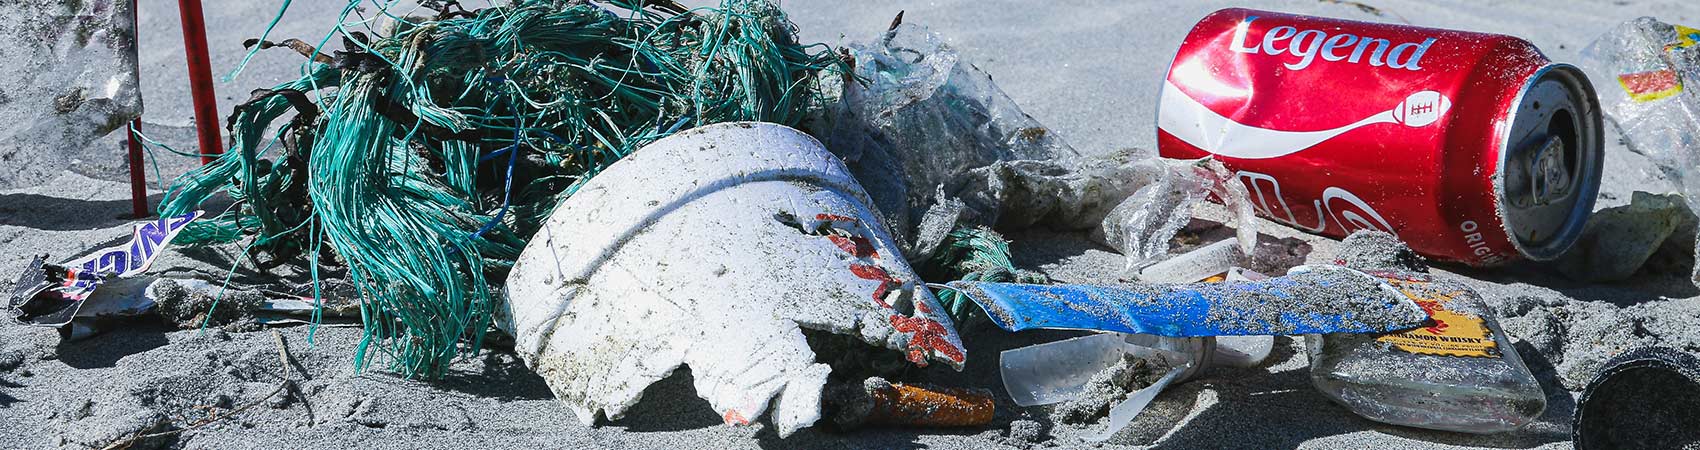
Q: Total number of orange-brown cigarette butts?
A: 1